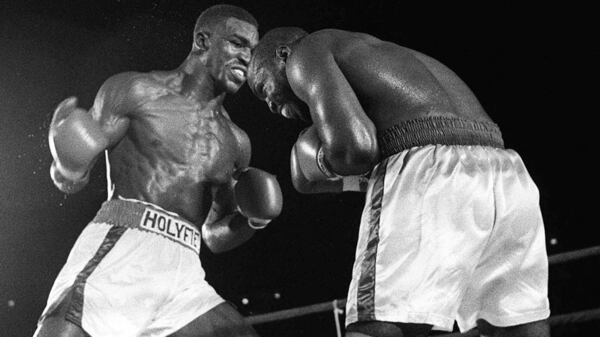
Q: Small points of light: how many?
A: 4